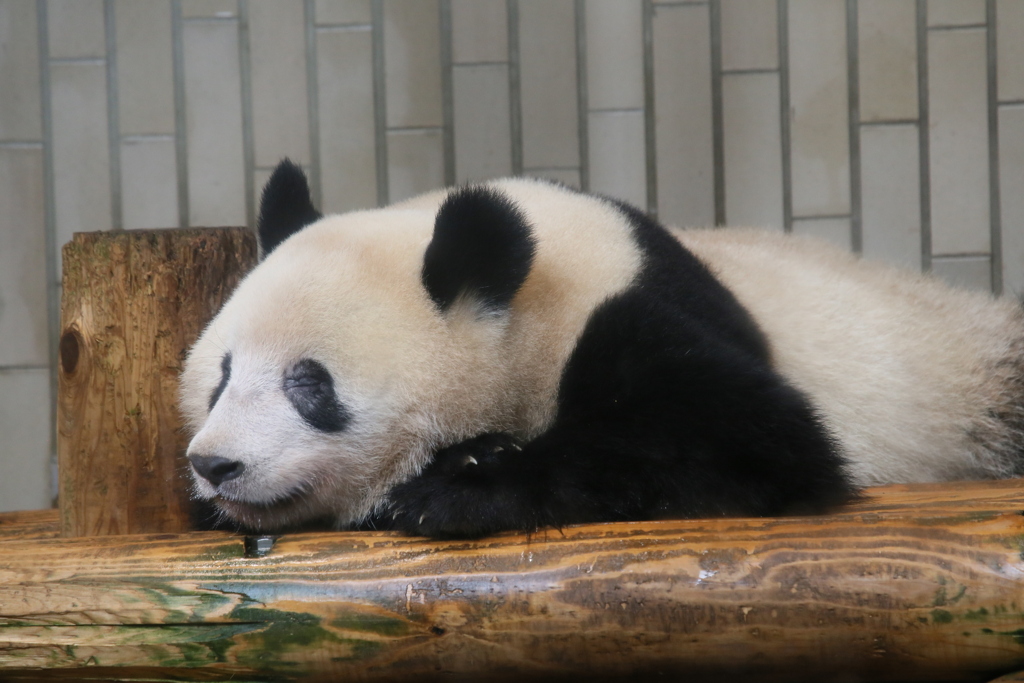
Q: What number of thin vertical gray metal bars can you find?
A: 15